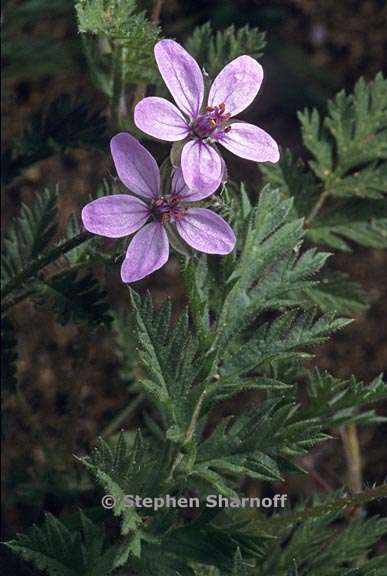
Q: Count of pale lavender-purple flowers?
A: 2